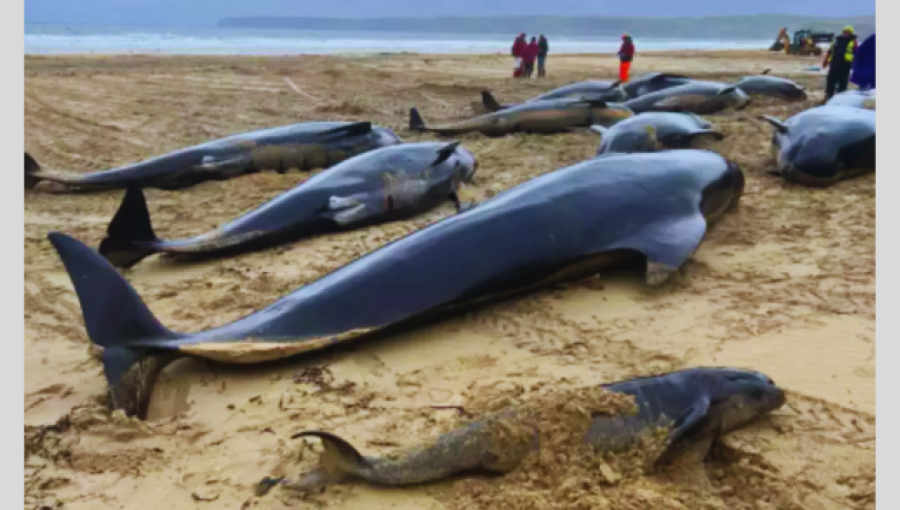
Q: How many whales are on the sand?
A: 12